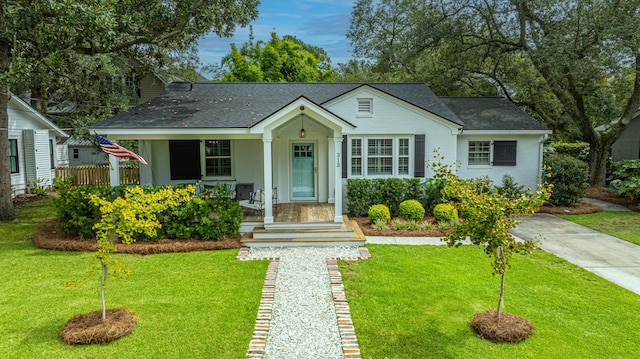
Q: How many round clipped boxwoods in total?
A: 3